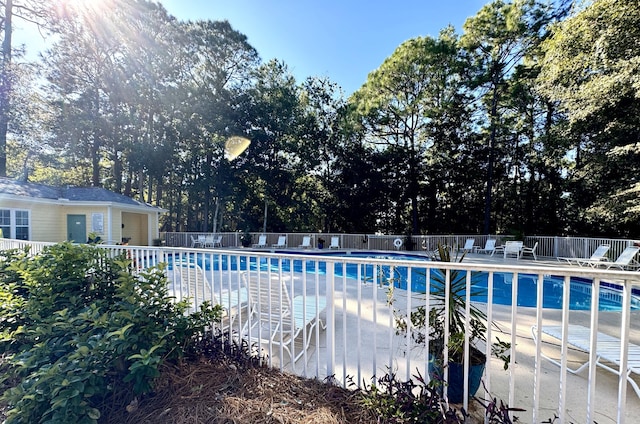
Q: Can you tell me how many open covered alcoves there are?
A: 1